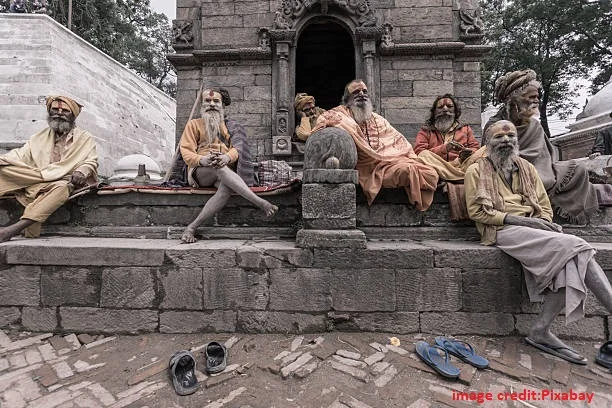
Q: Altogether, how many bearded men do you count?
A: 7